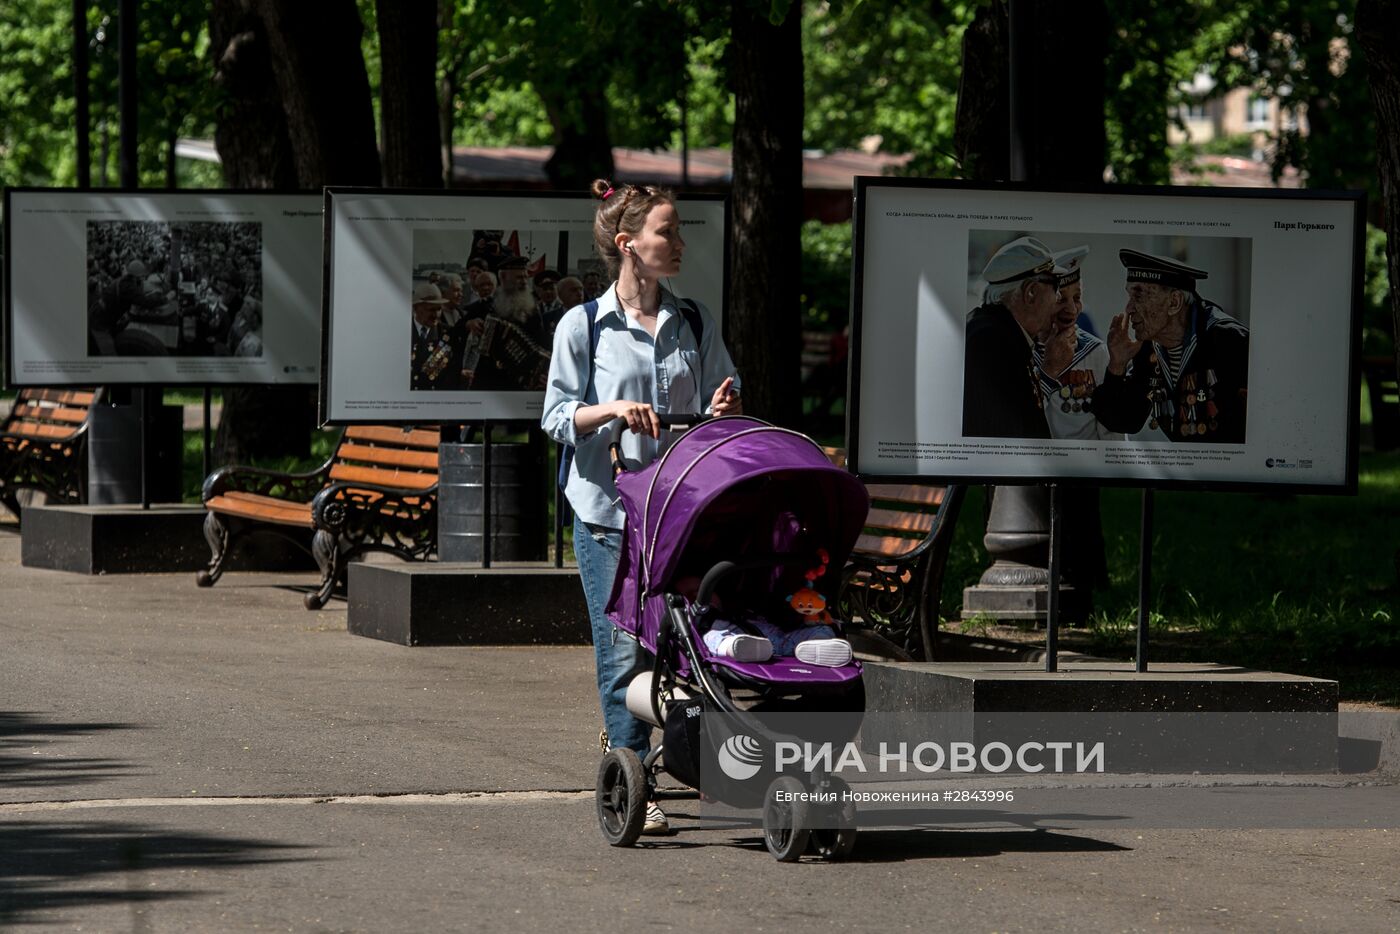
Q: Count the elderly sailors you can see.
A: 3